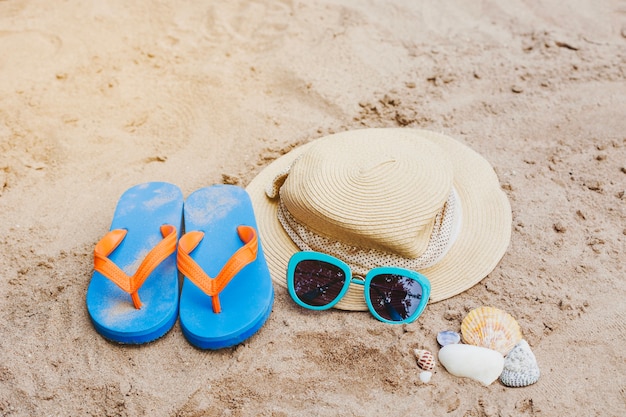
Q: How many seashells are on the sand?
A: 6